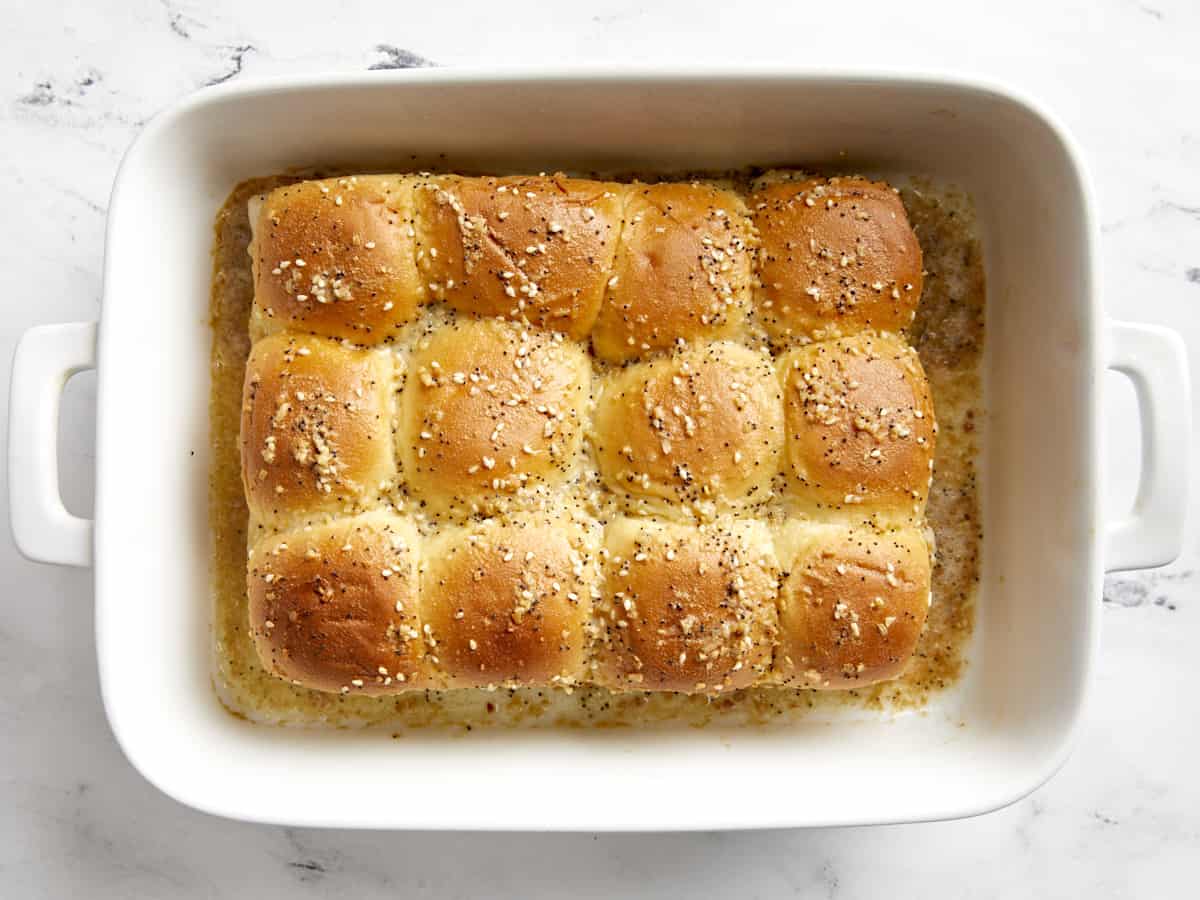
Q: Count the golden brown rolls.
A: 12